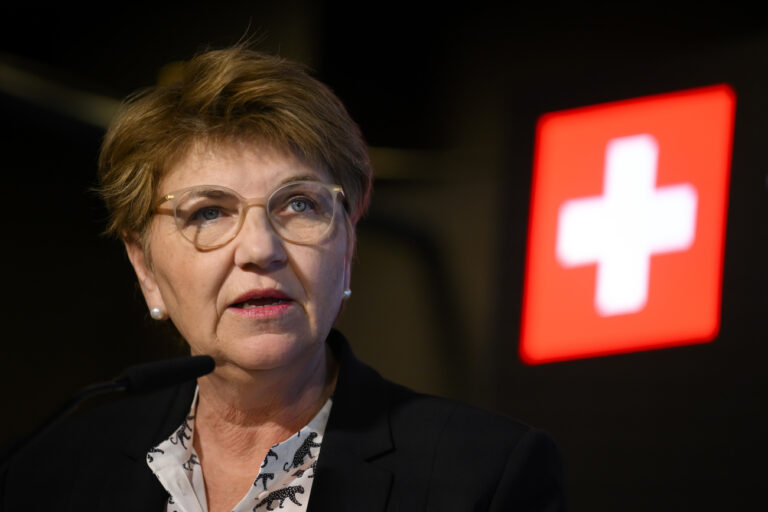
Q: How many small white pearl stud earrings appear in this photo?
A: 2